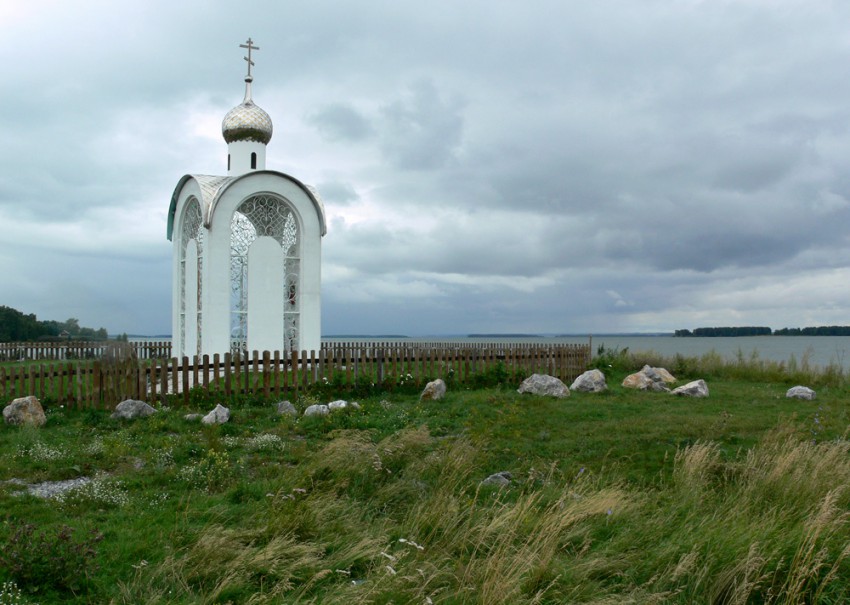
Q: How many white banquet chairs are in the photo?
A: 0